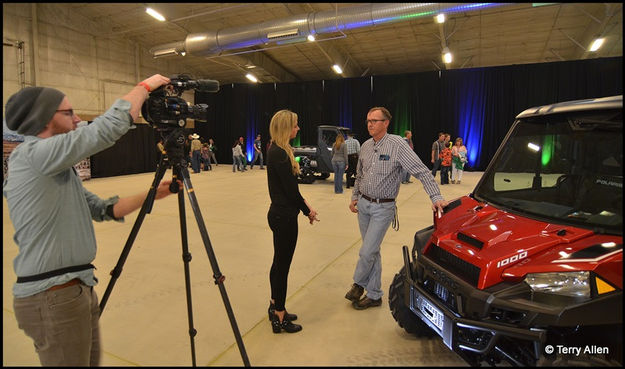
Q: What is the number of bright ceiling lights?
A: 7